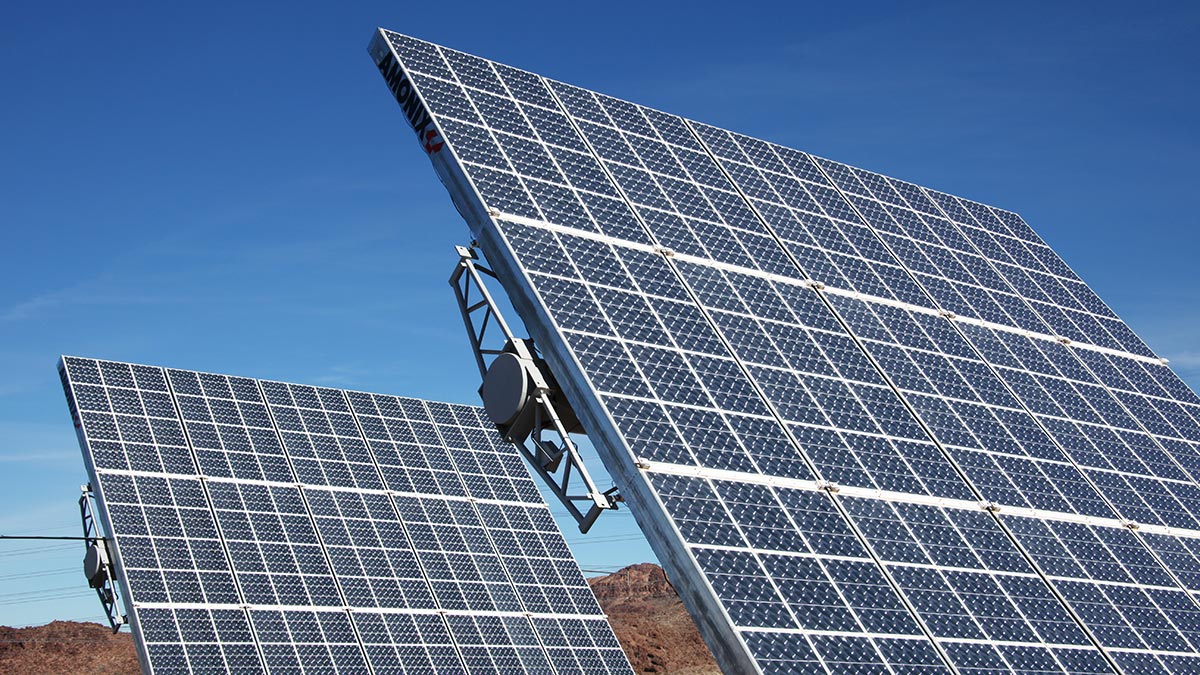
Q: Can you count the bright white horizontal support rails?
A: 4